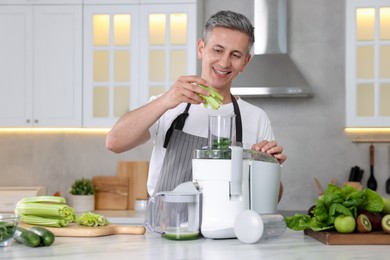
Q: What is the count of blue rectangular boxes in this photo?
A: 0